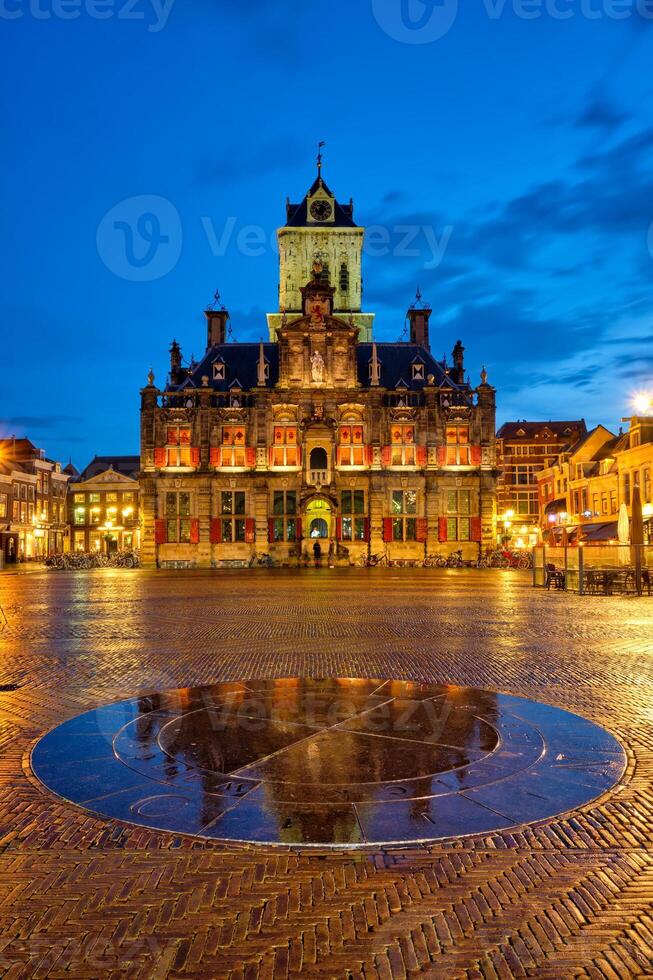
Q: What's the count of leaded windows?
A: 12